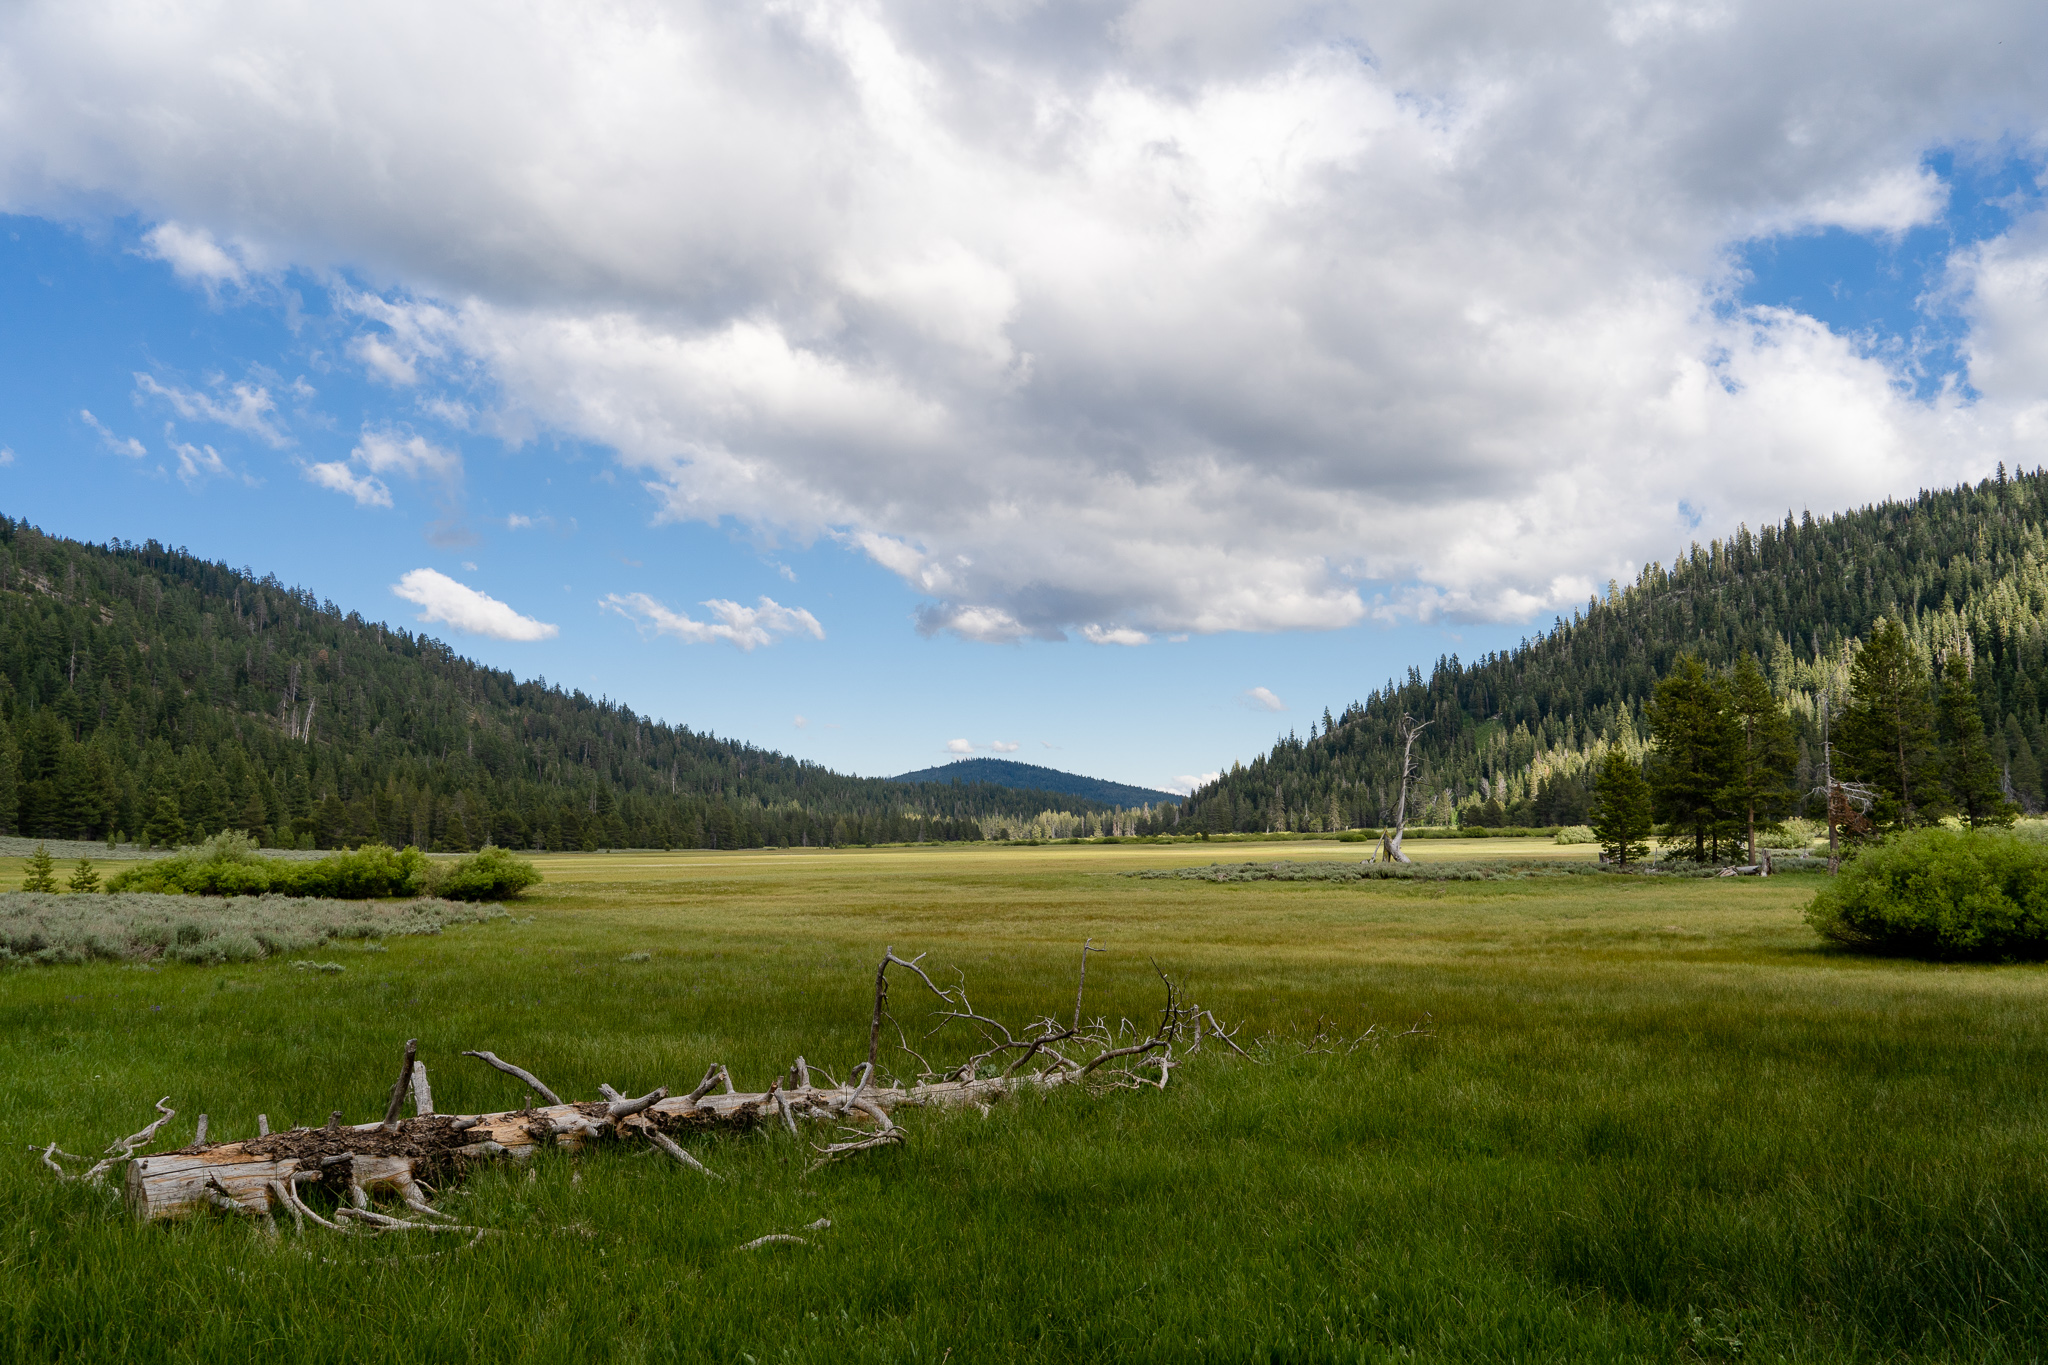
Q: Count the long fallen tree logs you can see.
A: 1